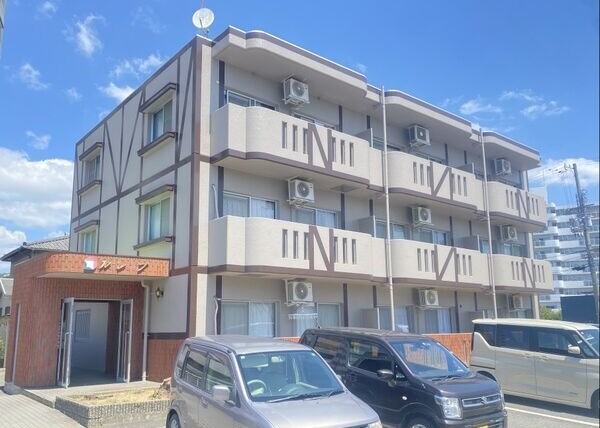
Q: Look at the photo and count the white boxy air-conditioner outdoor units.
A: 9